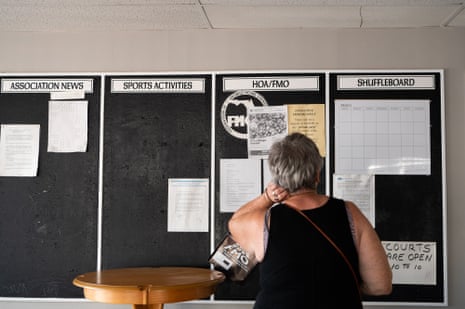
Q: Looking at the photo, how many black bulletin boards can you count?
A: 4